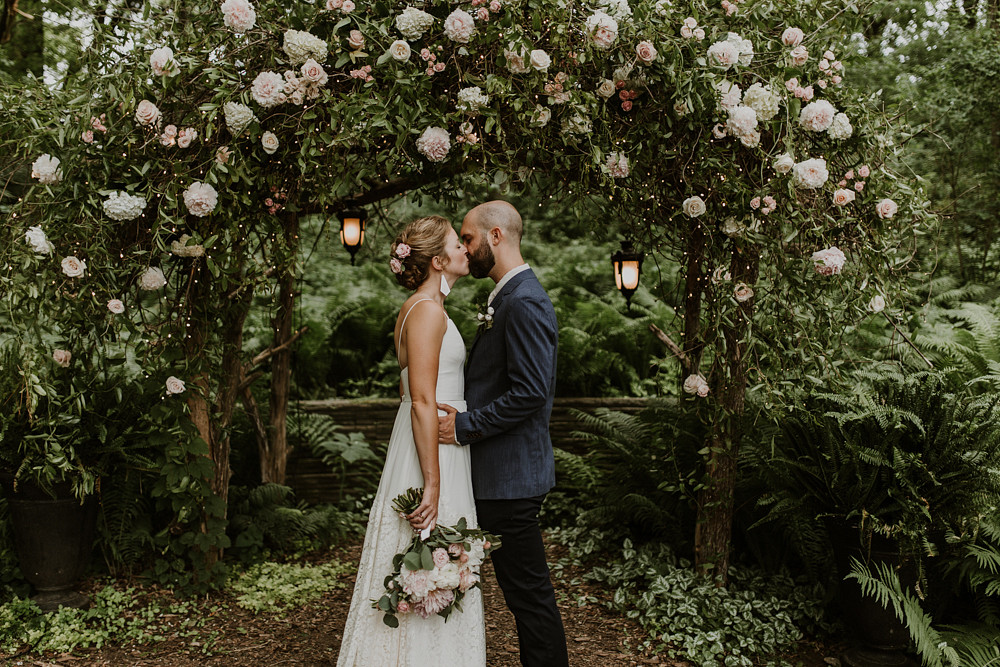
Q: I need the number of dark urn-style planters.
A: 2